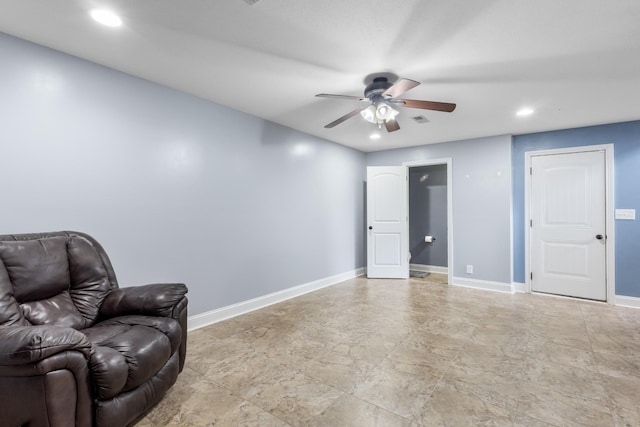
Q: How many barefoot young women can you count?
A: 0